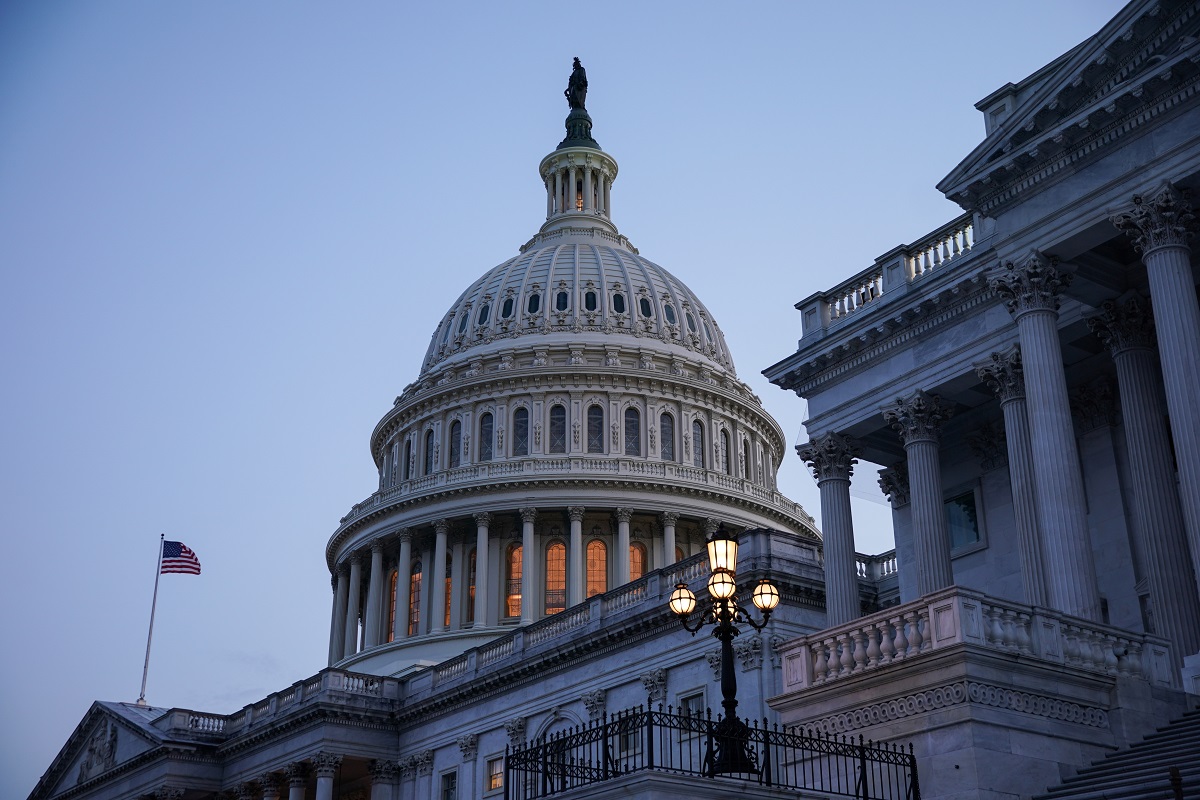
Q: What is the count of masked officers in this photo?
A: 0